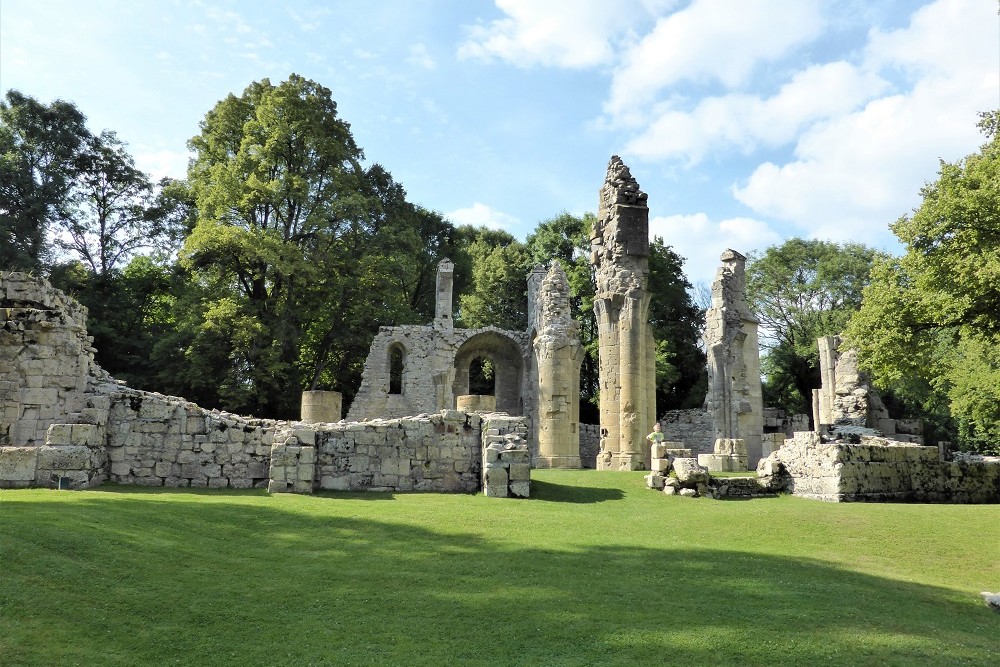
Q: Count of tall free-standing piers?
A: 3